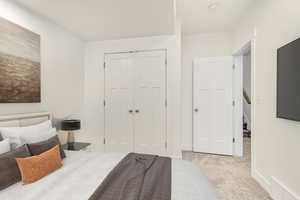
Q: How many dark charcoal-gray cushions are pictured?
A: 2